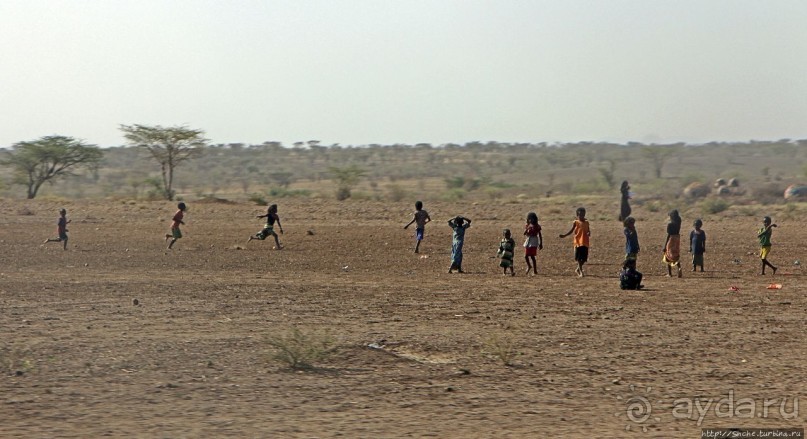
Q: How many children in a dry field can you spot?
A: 13